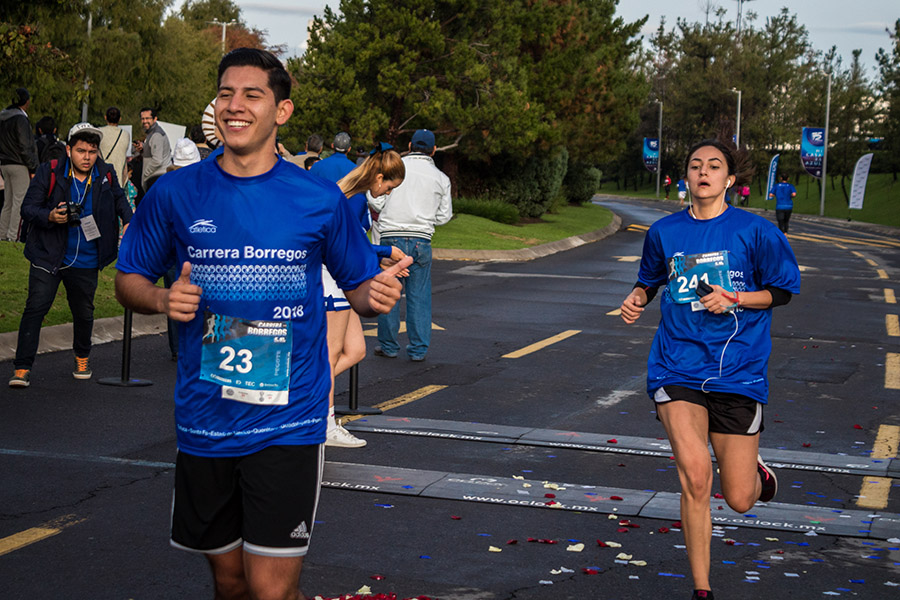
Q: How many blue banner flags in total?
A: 3